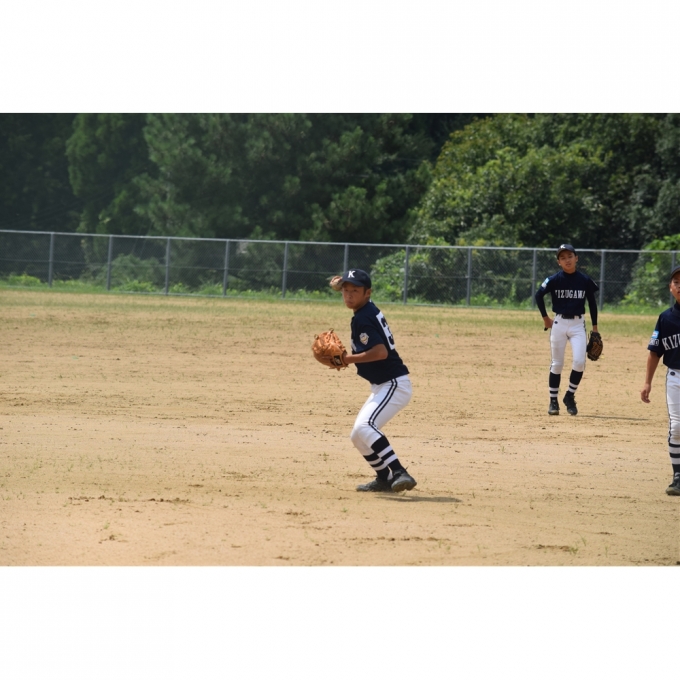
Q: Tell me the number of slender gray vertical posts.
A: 11